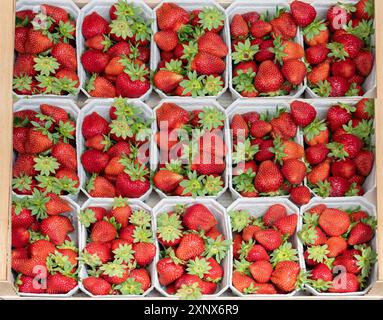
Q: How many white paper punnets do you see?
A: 15